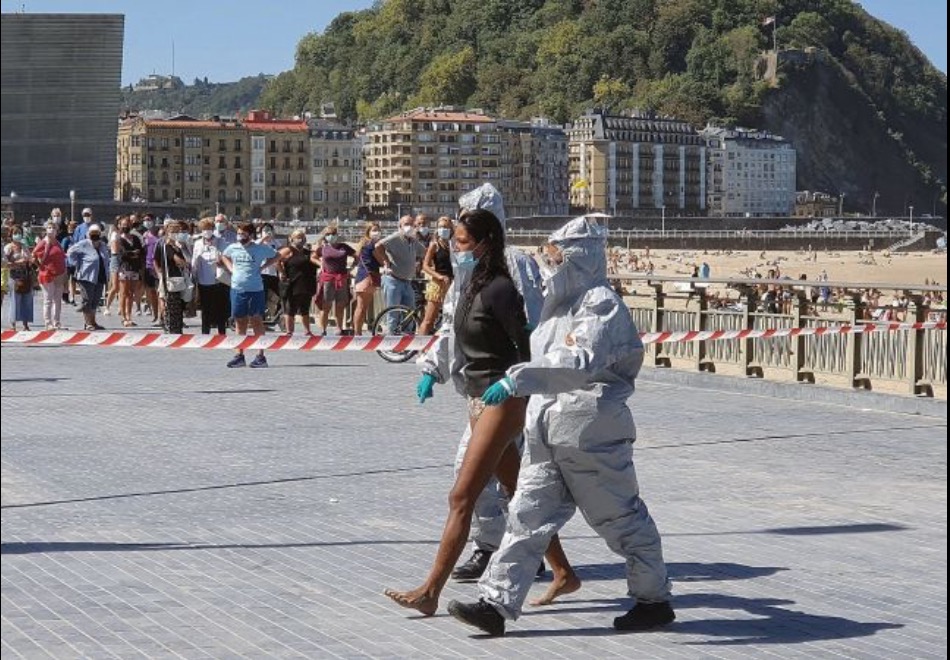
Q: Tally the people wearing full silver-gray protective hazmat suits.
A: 2